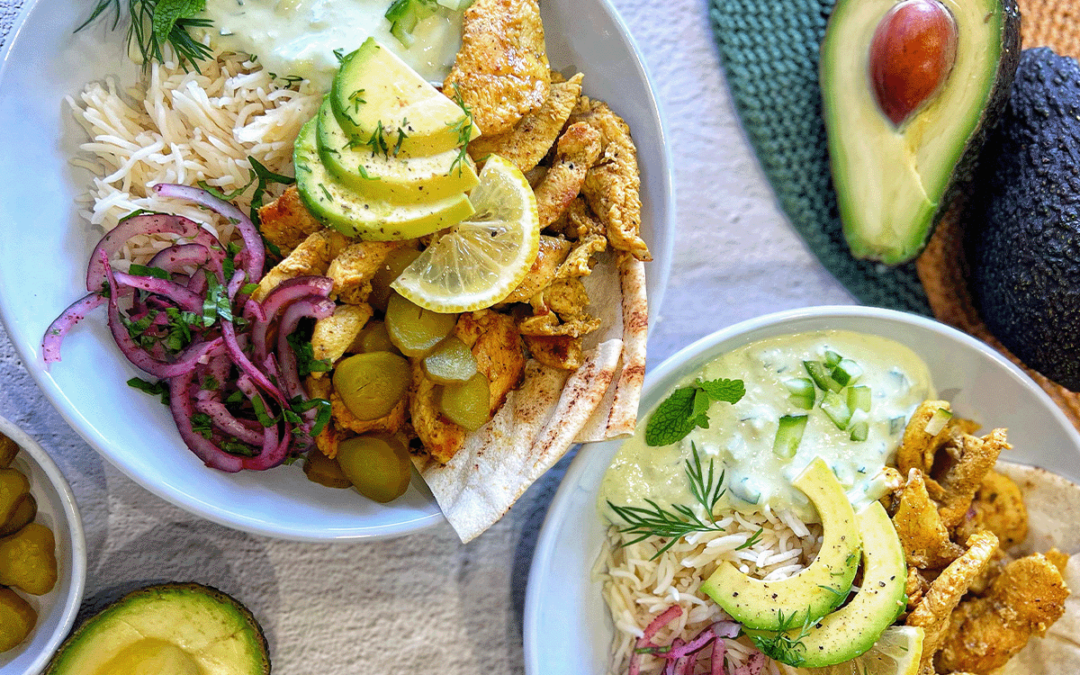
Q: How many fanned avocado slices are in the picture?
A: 5